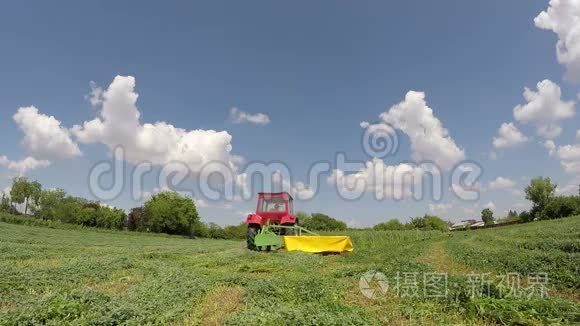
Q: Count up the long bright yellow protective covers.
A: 1